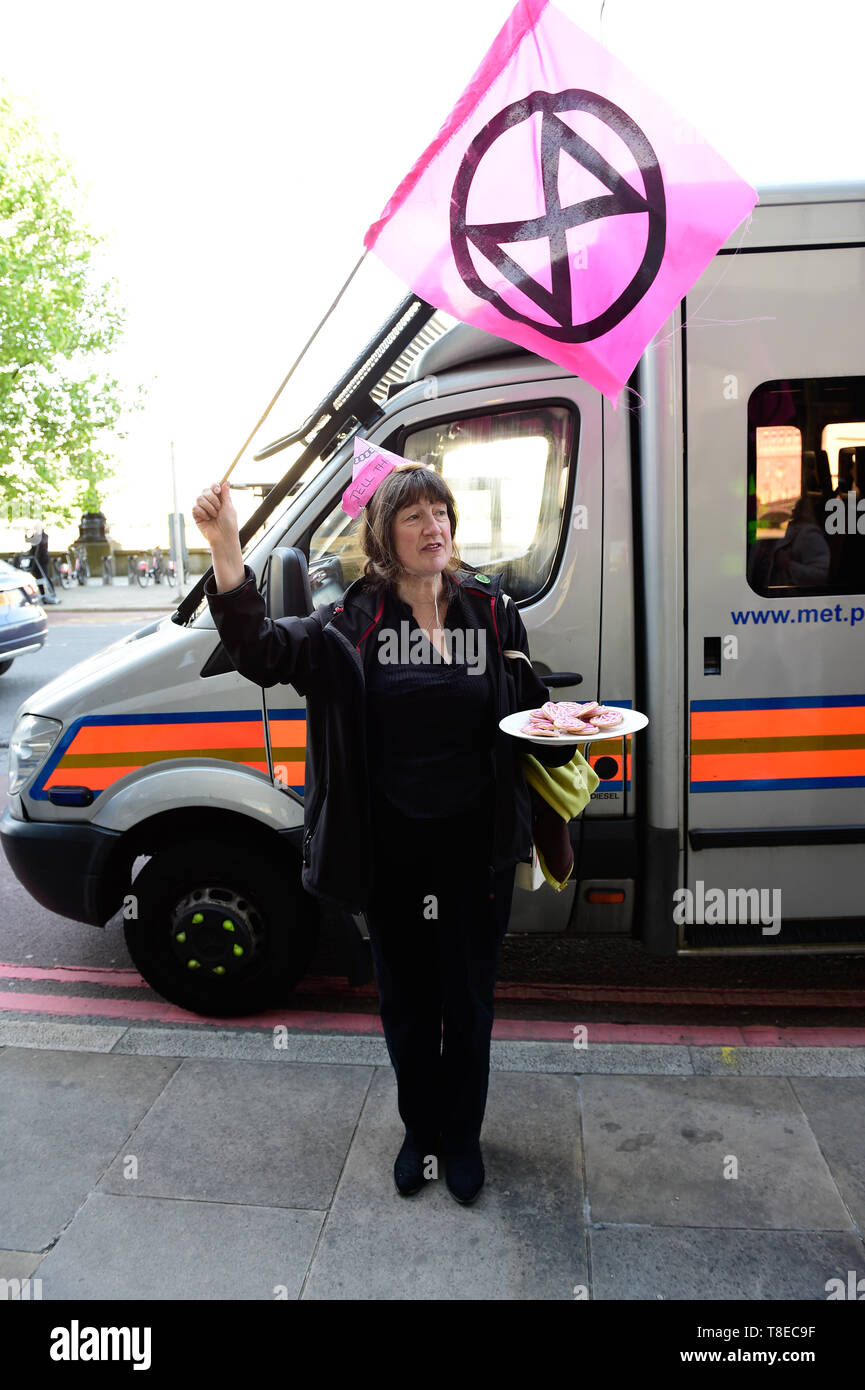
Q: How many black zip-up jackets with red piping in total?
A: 1